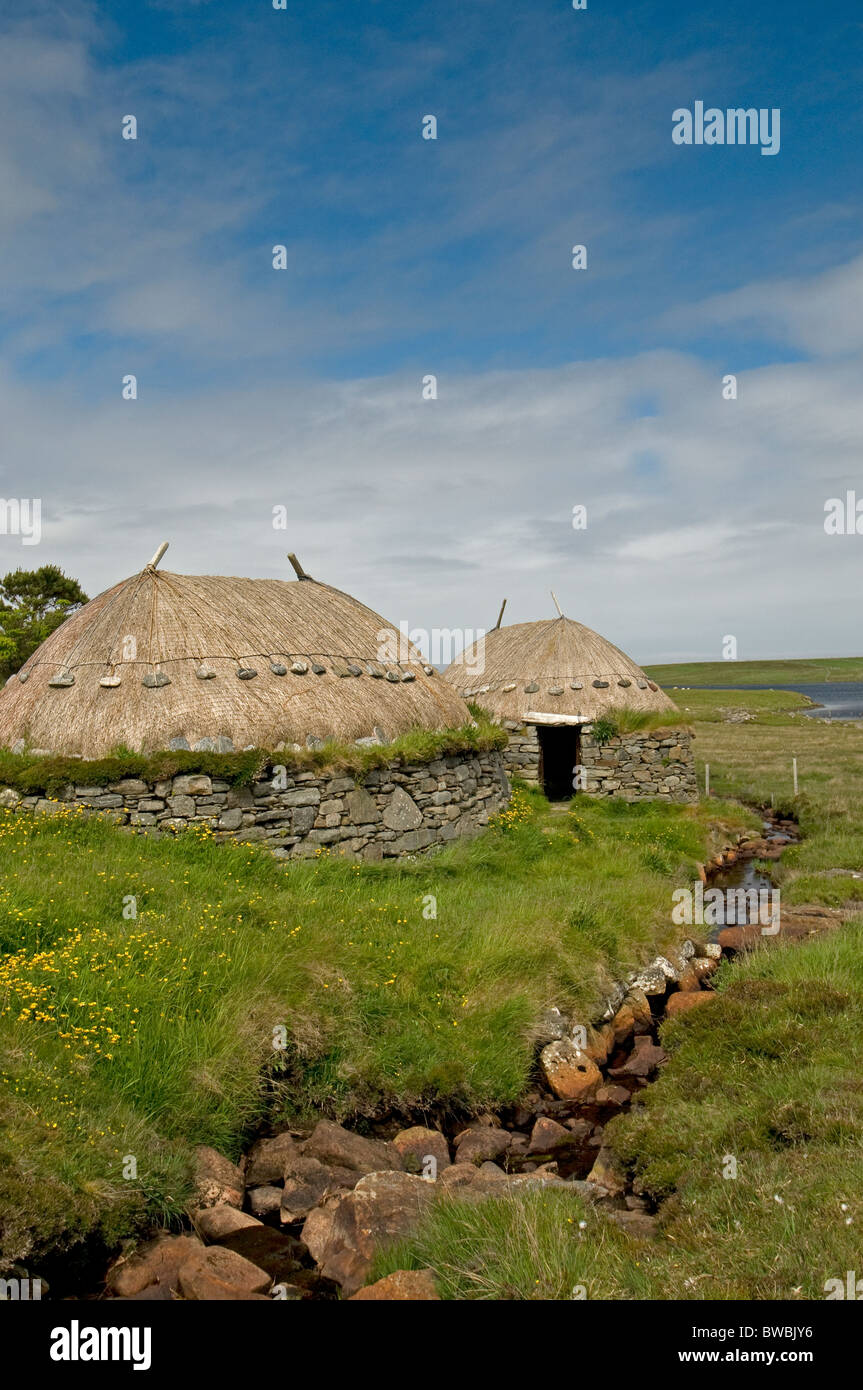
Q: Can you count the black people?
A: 0